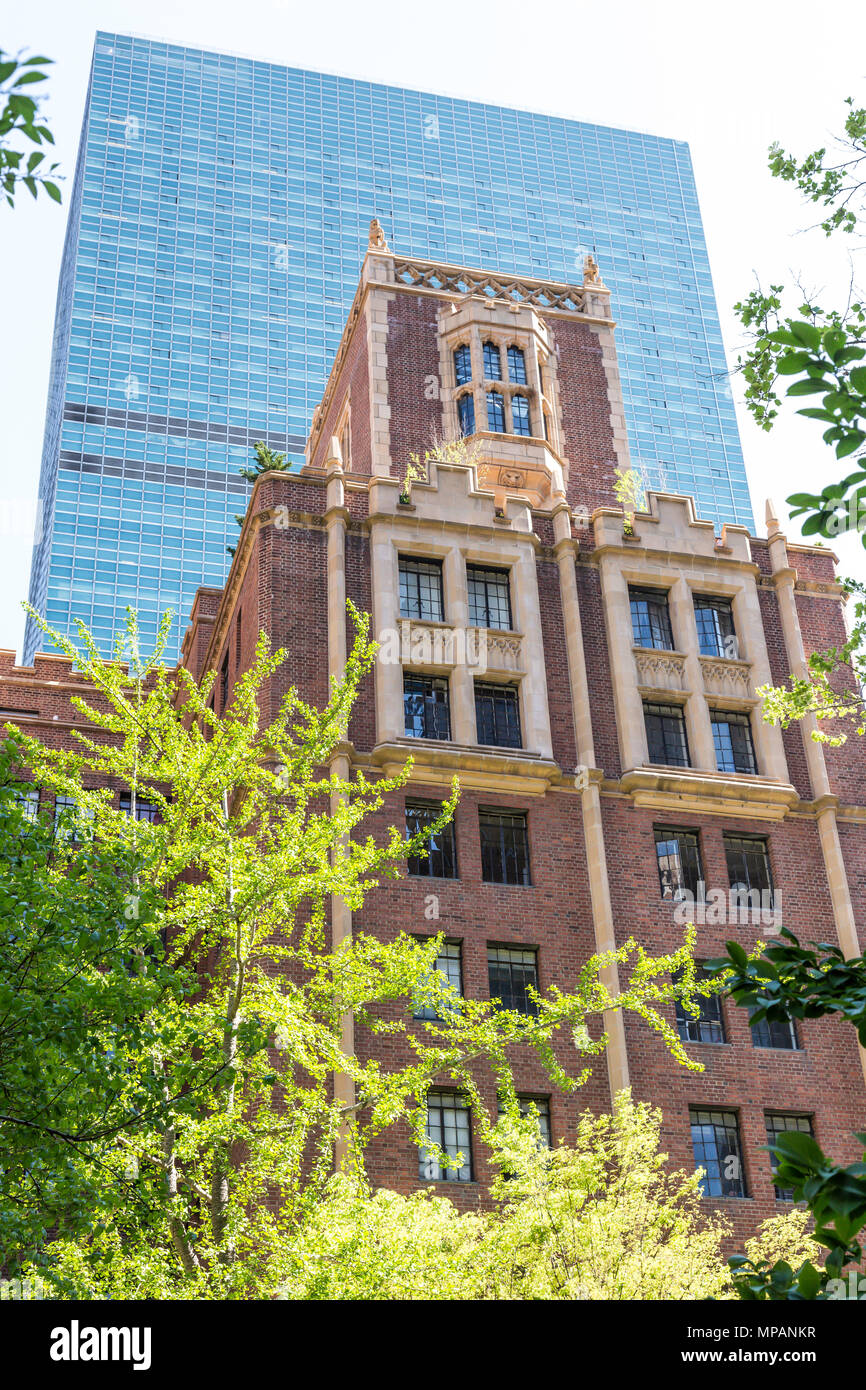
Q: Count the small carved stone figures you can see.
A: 2